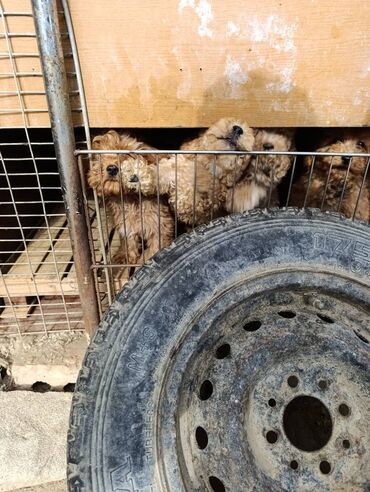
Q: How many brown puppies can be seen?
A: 4